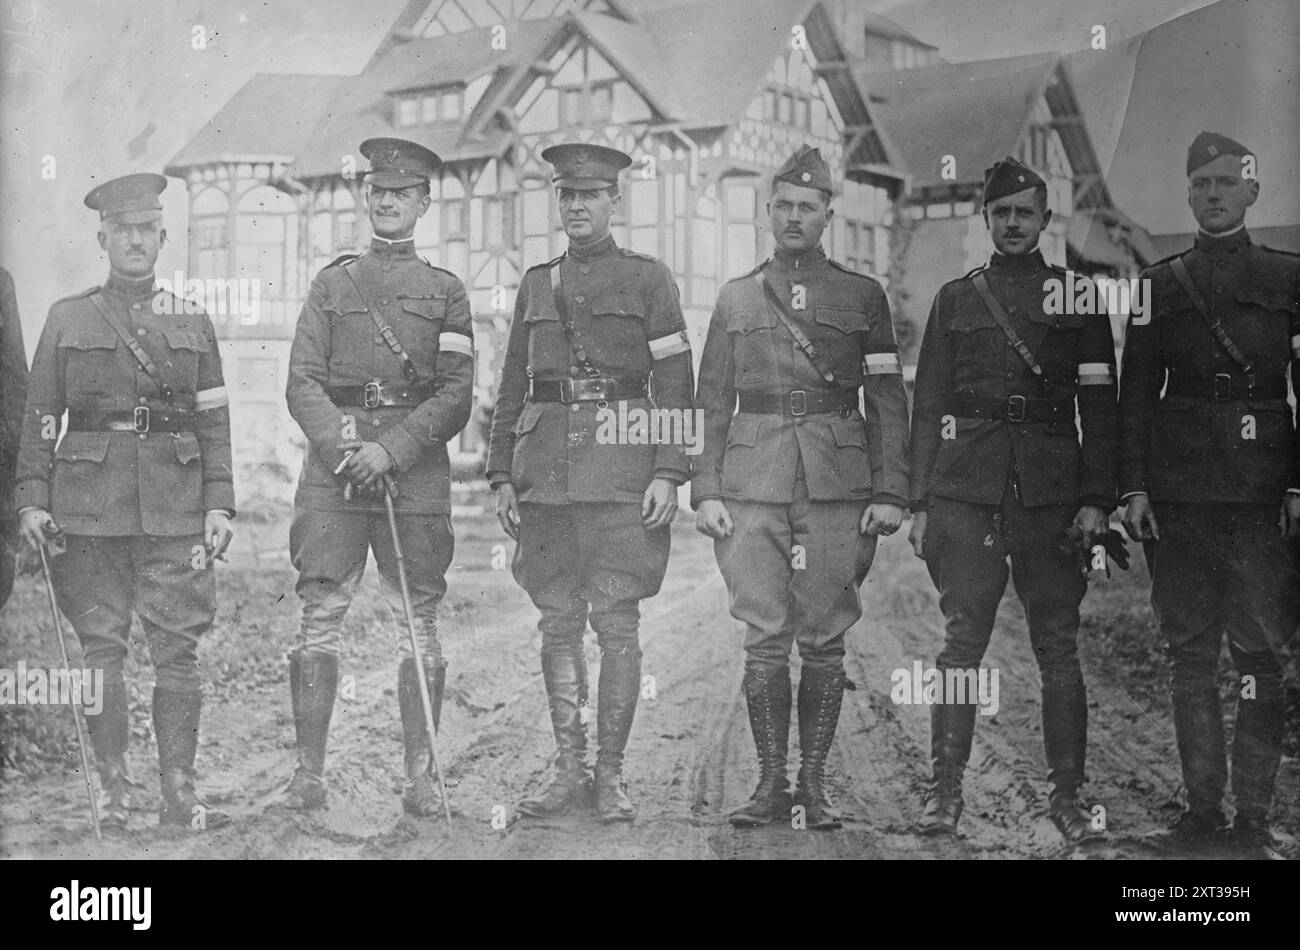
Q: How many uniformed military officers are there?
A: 6